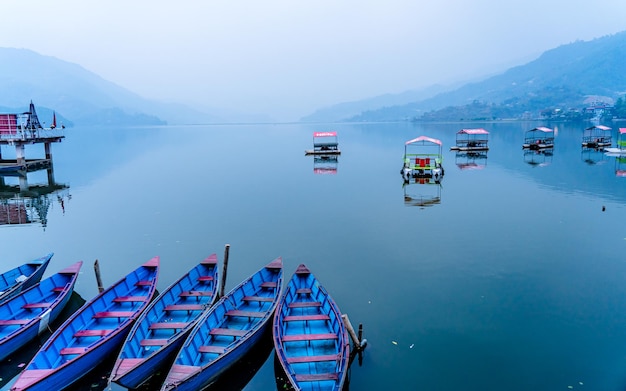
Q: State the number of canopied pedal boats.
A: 6